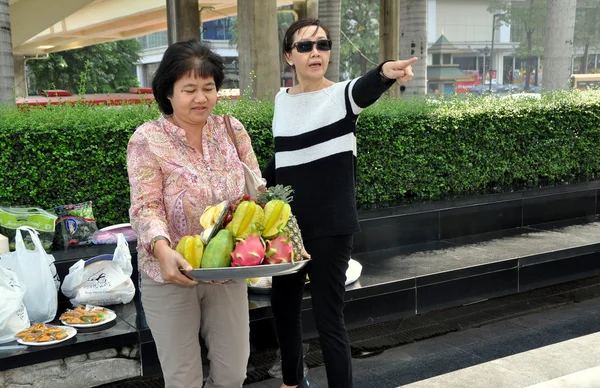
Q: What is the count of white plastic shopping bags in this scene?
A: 3